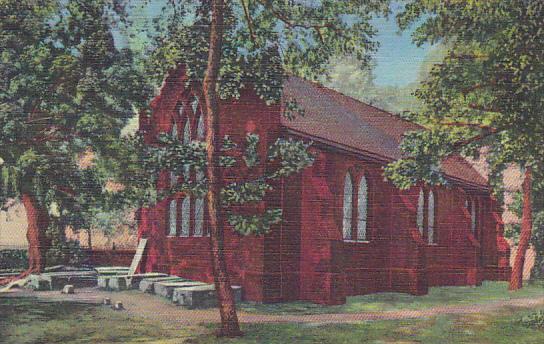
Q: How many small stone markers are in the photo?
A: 3